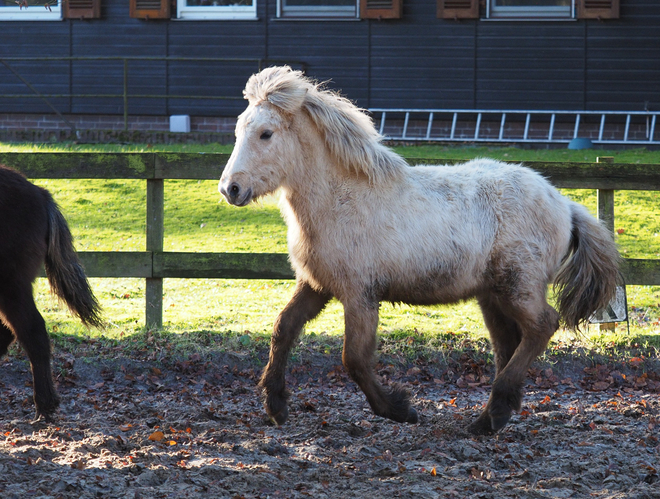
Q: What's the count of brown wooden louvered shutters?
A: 5